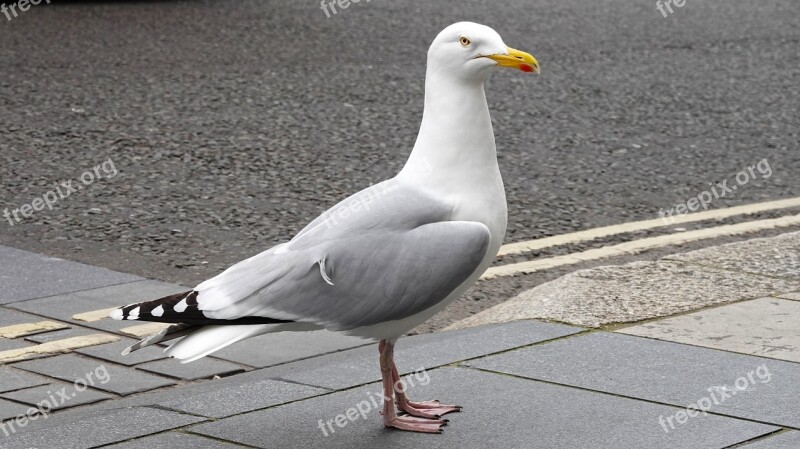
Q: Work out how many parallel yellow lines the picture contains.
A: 2